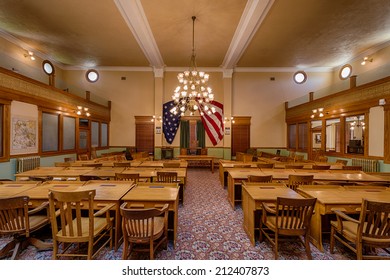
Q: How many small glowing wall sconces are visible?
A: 6